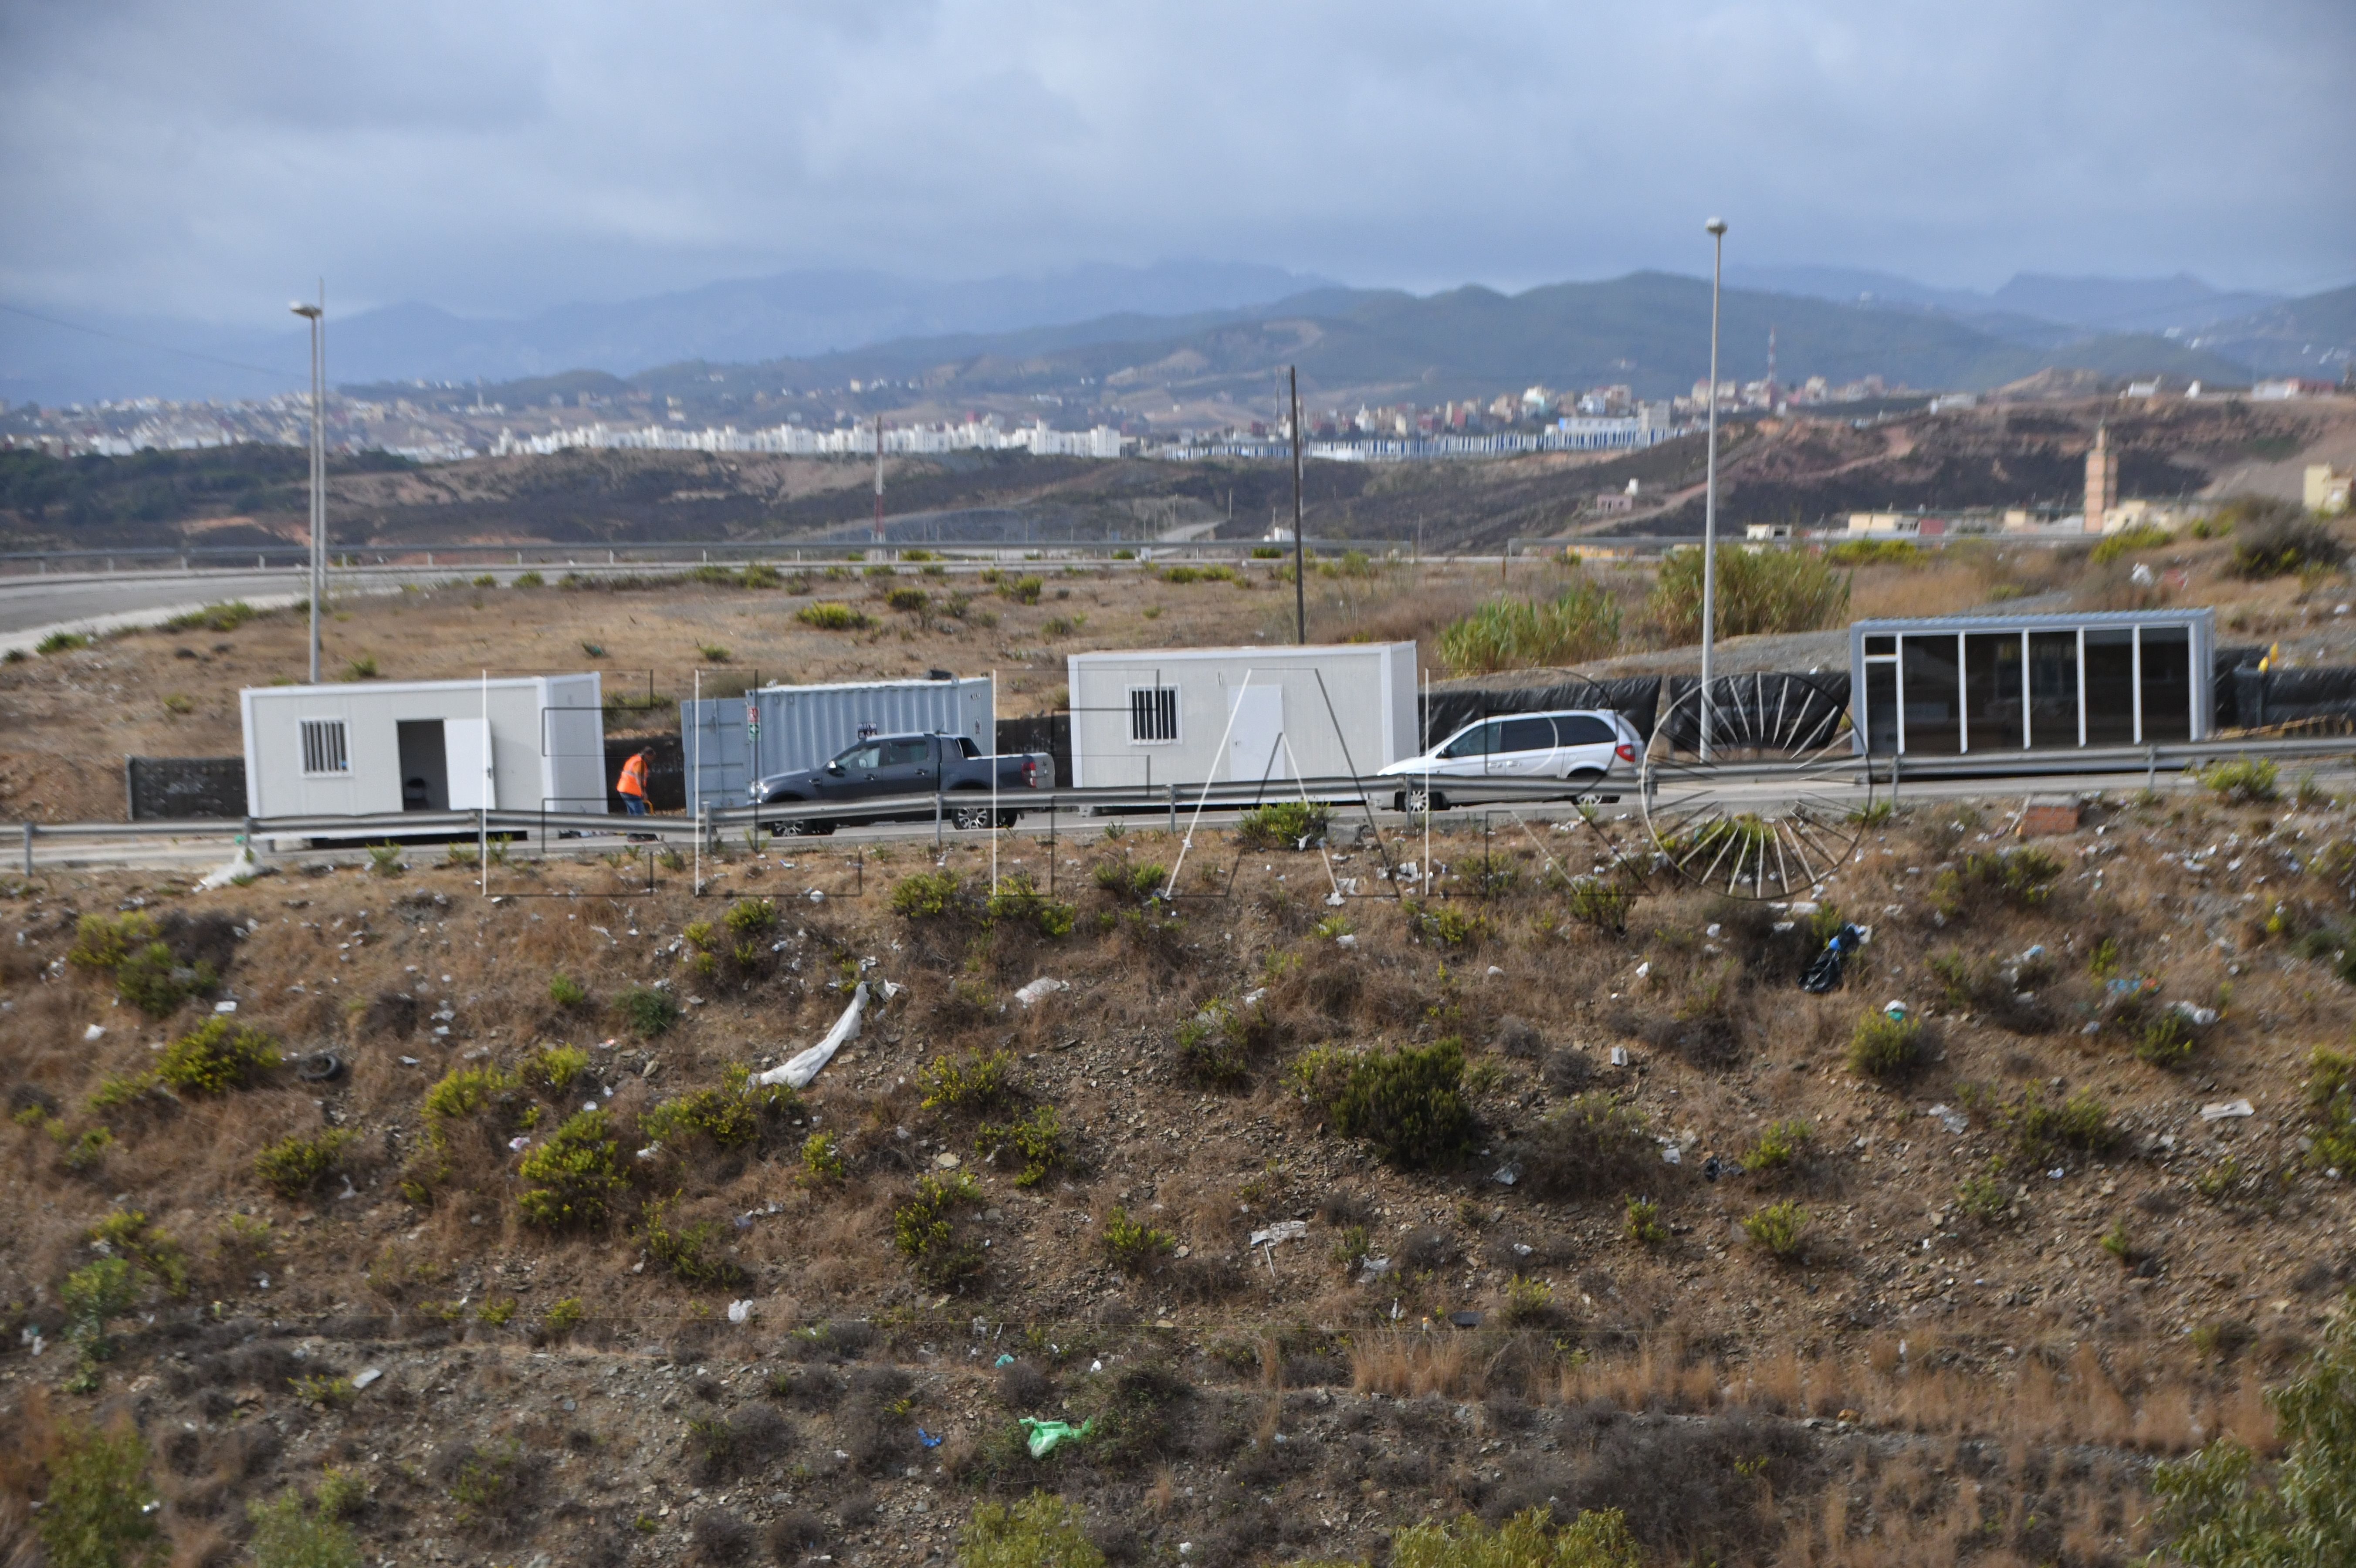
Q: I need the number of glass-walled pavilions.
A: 1